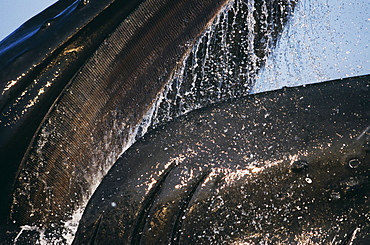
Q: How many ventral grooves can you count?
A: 3